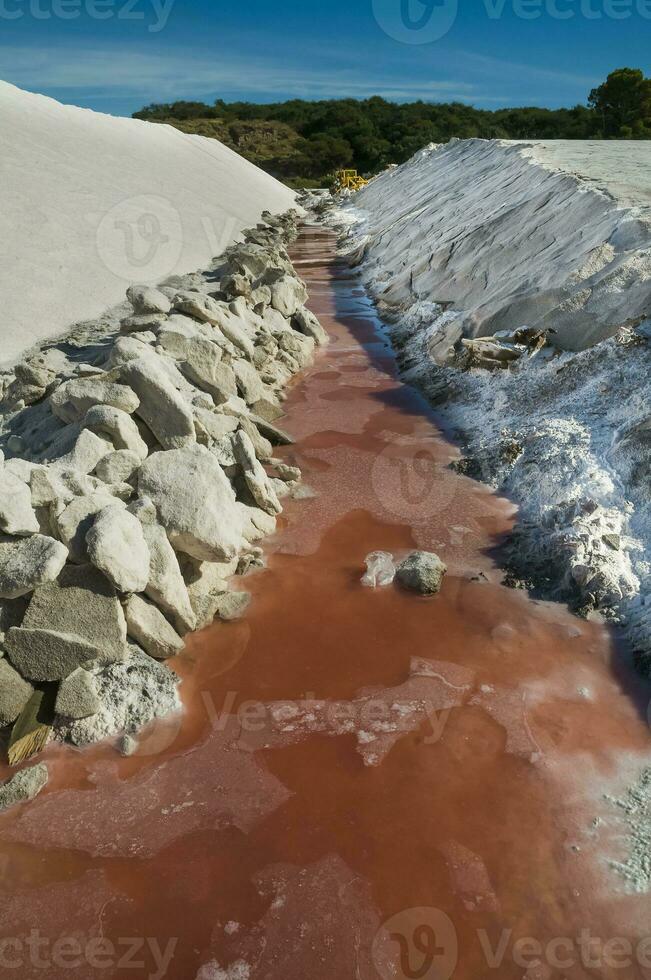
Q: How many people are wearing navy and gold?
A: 0